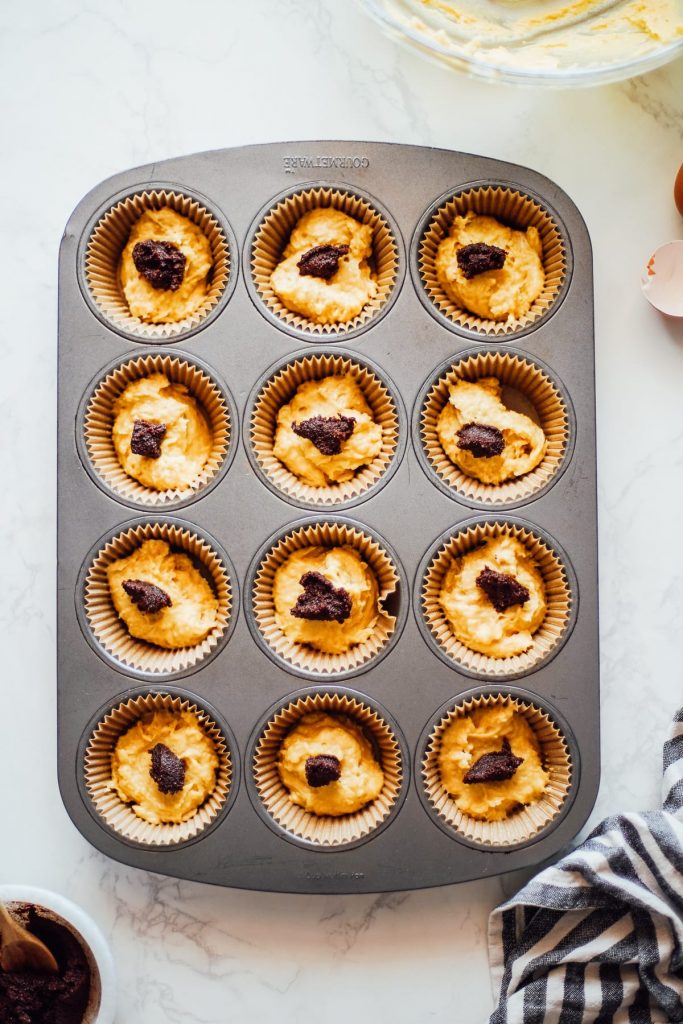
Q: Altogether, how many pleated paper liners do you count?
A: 12